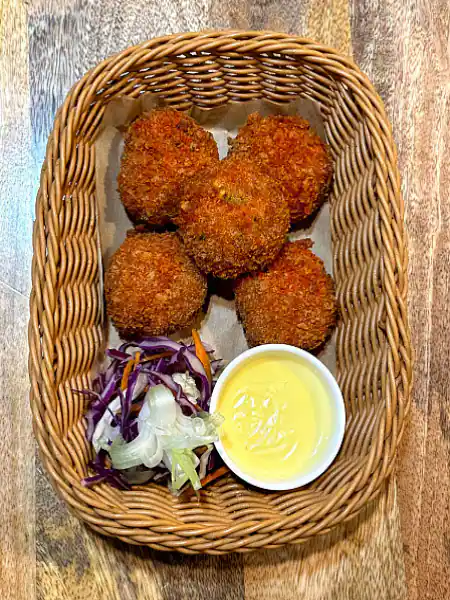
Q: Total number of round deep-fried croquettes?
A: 5